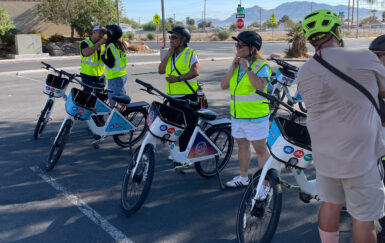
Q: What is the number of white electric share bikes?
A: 5